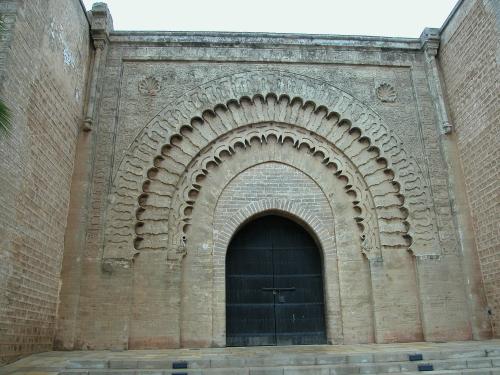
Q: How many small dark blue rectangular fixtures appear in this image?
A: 4